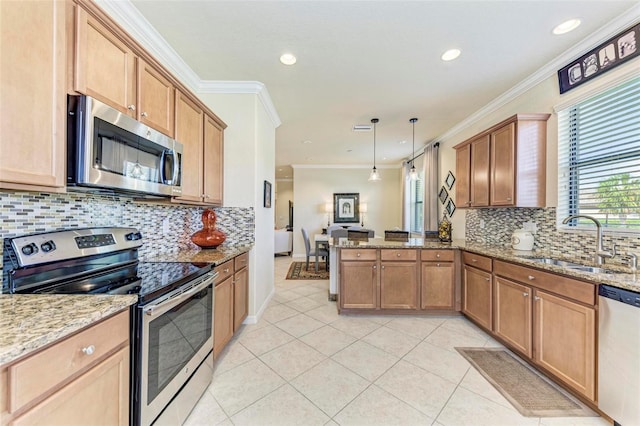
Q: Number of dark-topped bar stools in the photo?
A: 3